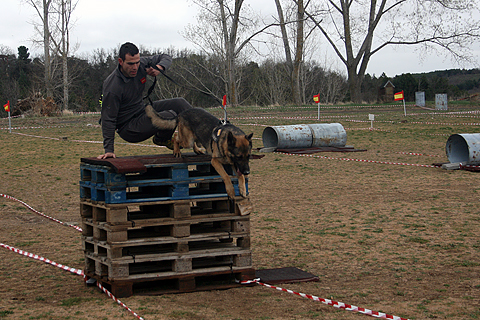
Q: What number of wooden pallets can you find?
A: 7